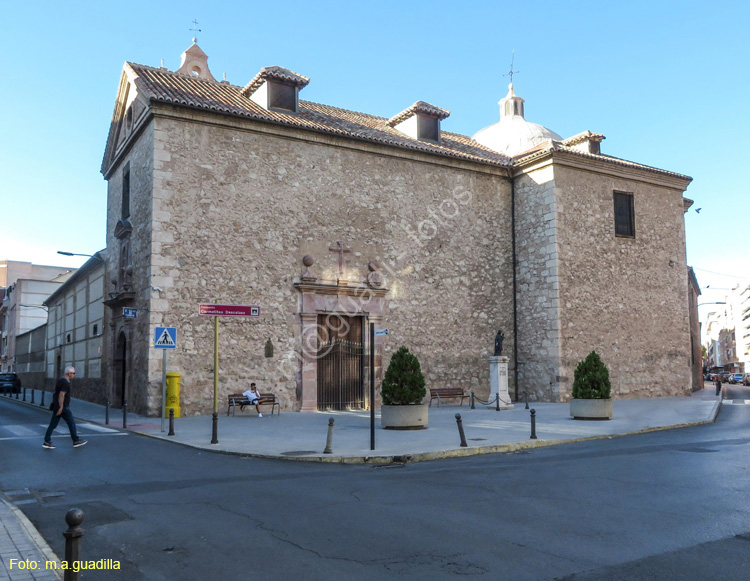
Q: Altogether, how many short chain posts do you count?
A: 3